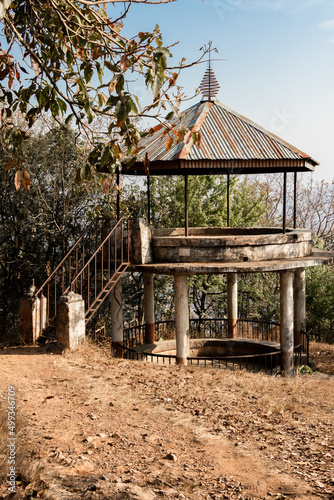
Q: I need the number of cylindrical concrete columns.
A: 6